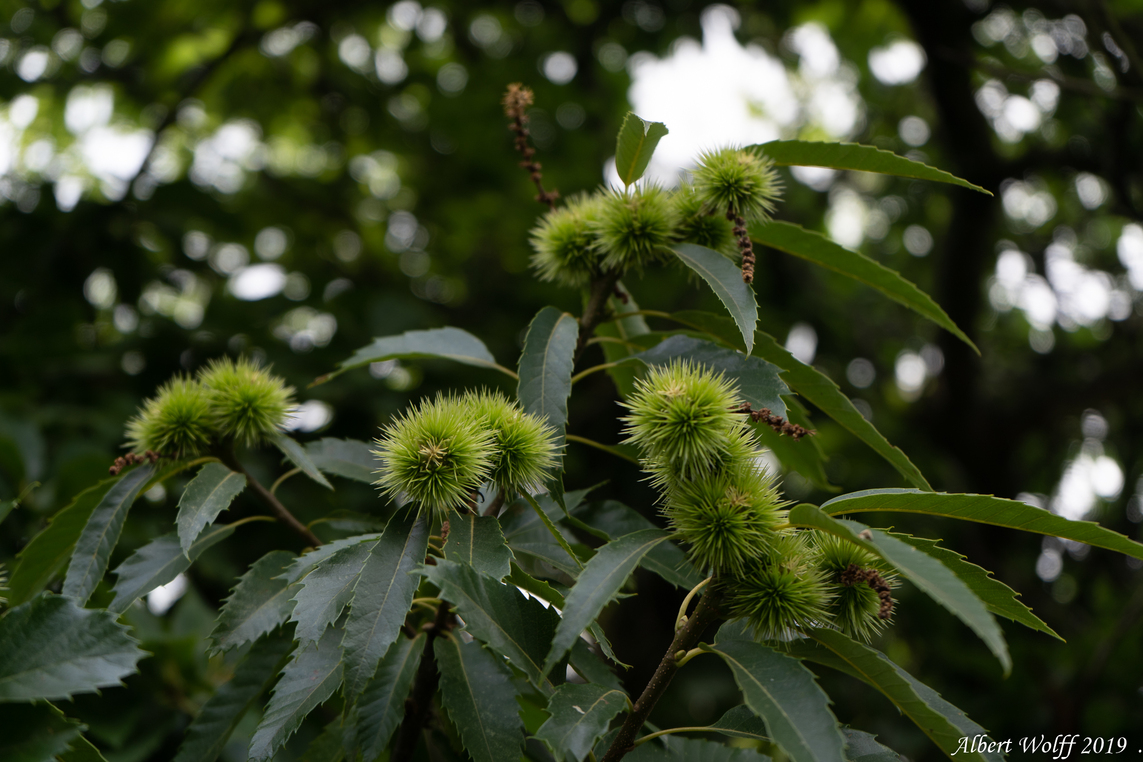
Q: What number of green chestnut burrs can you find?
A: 13